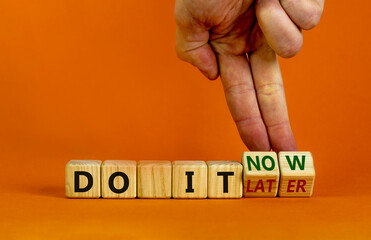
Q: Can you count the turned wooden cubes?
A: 2